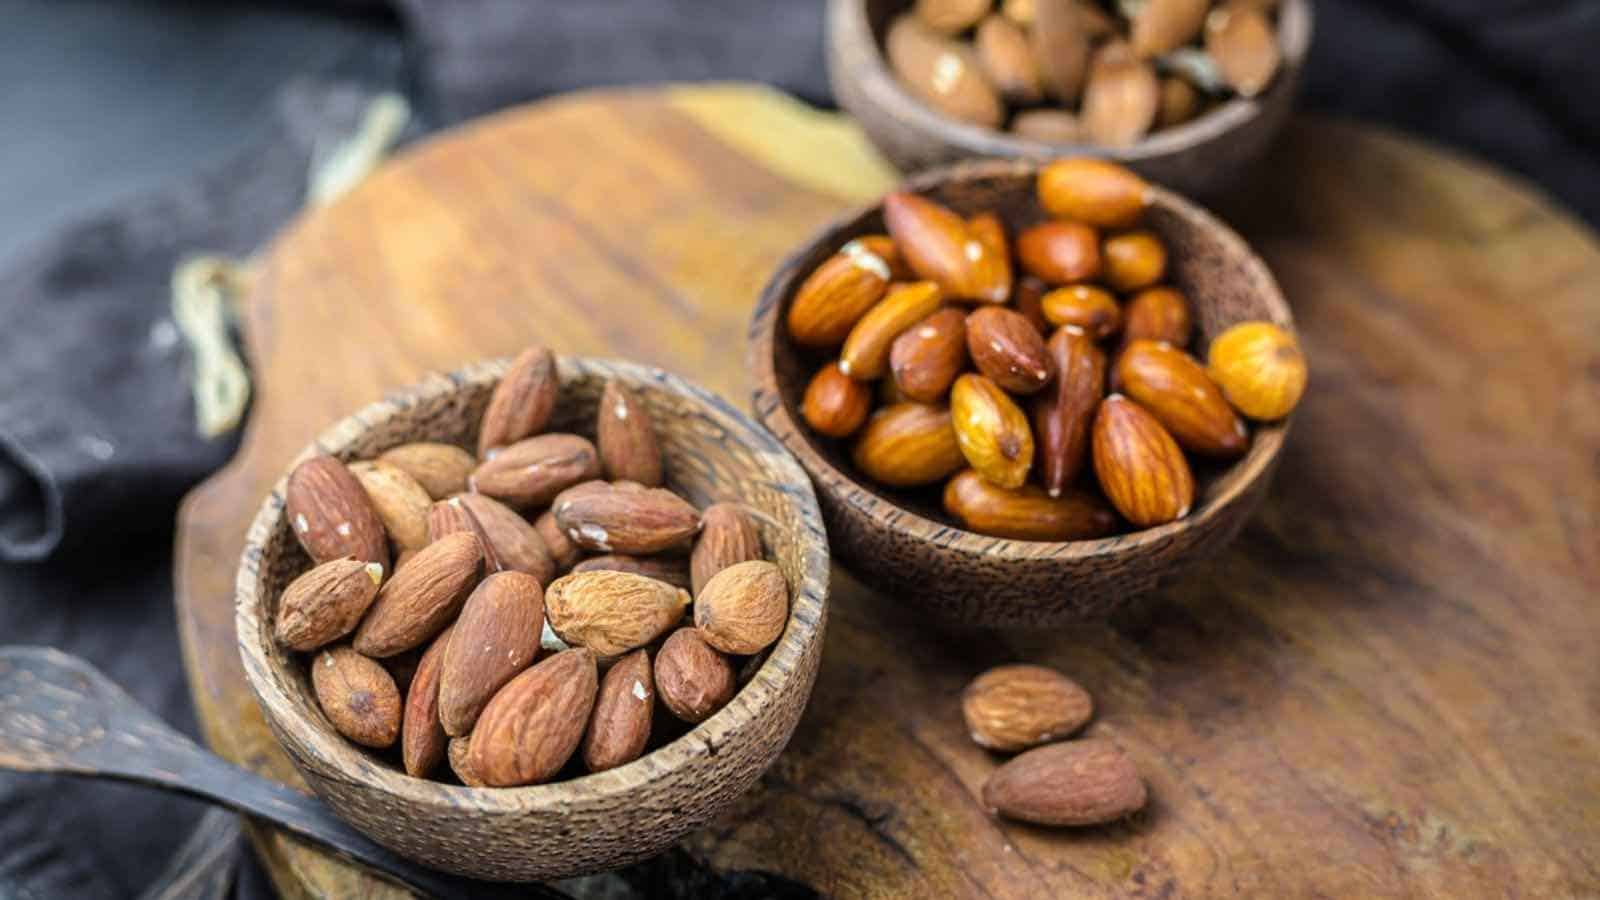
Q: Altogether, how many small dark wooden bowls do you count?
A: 3